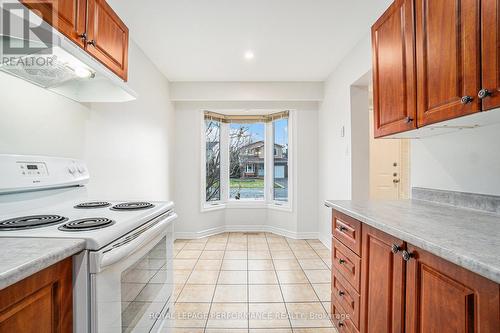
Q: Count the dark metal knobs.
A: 11